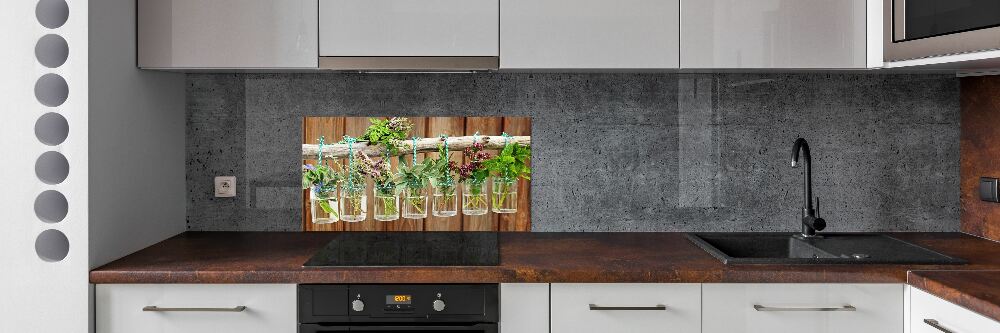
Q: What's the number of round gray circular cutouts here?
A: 7